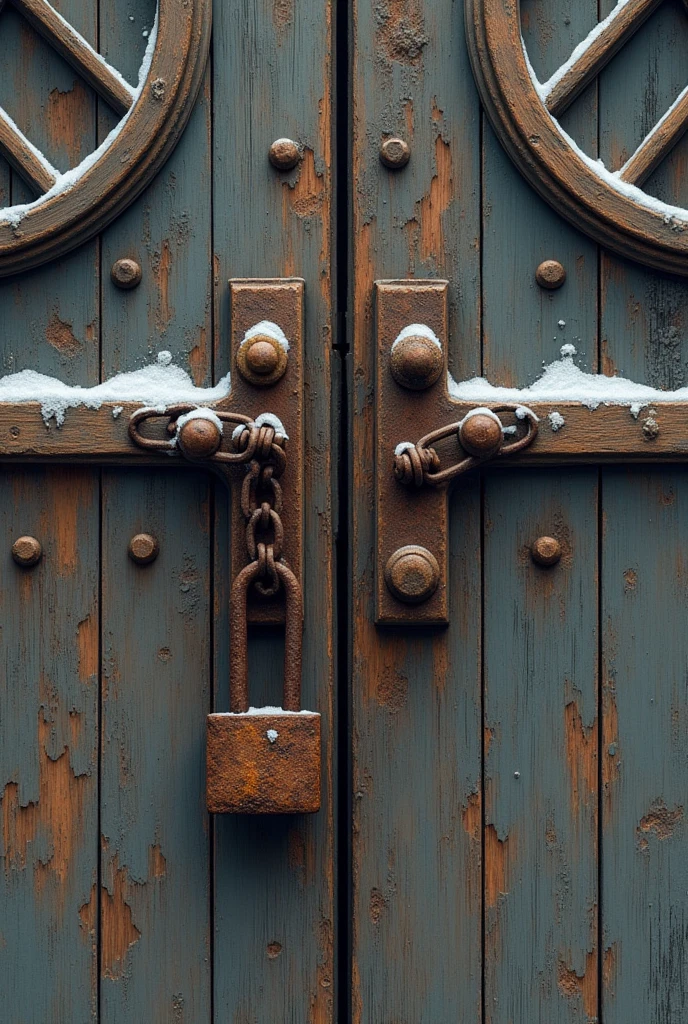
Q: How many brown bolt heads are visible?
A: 12